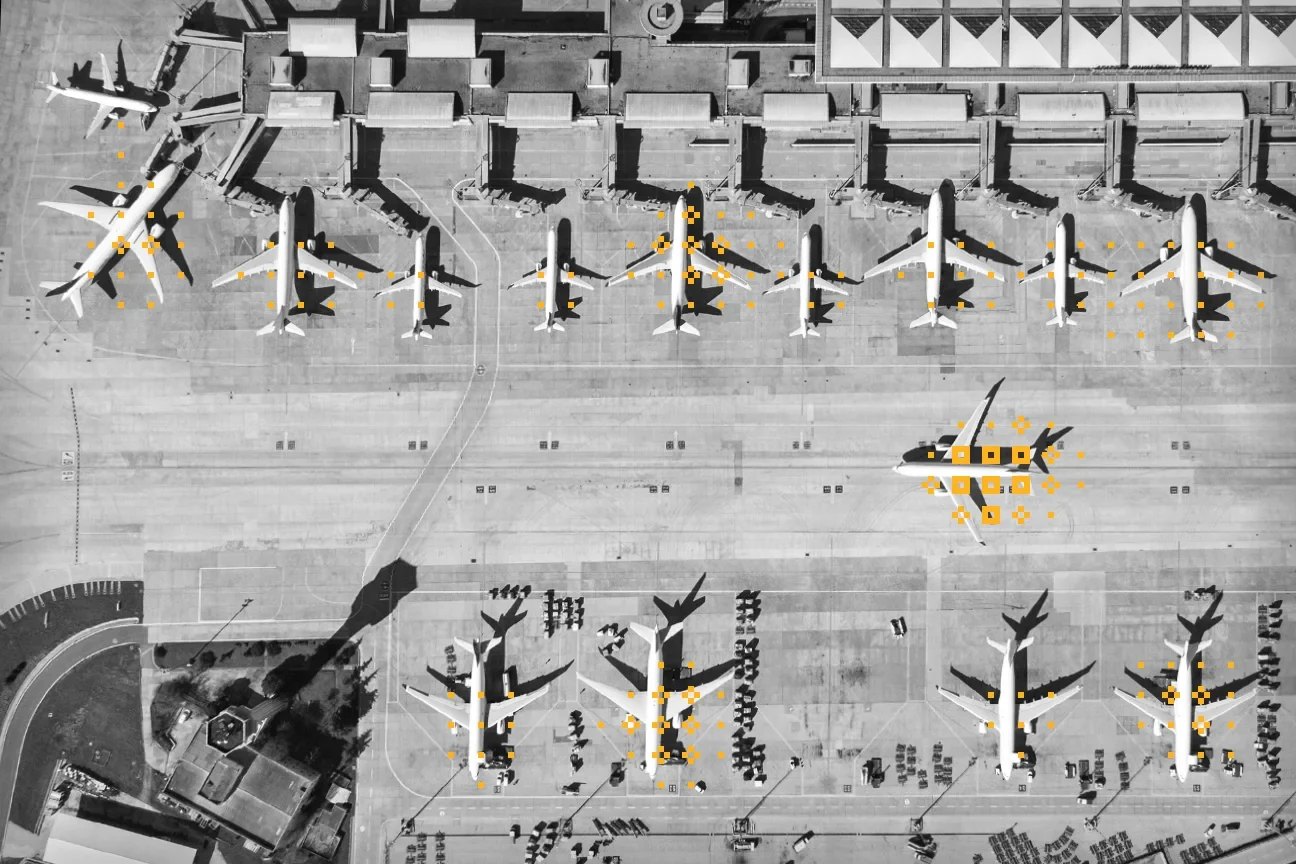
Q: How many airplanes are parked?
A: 14